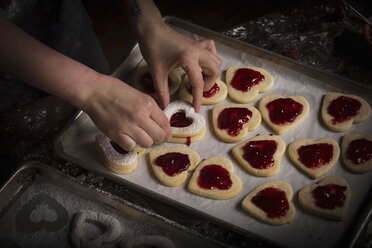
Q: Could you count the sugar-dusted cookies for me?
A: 4